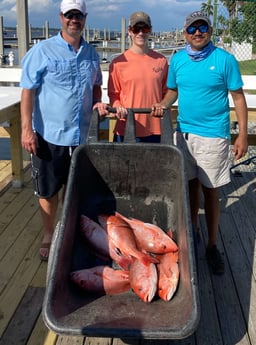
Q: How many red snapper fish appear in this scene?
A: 6